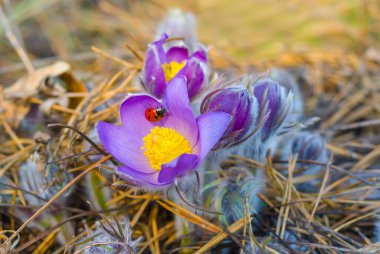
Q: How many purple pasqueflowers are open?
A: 2